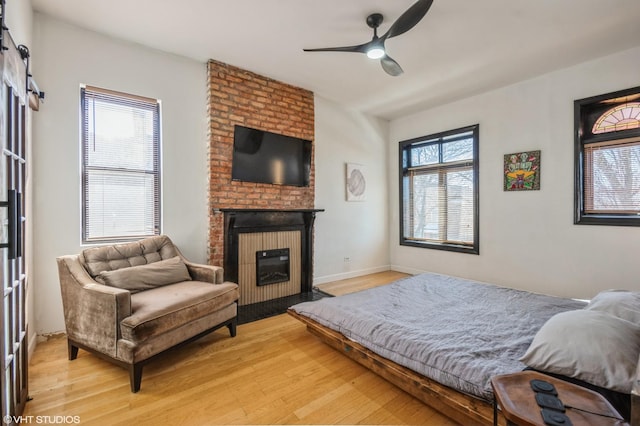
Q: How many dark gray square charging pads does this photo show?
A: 3